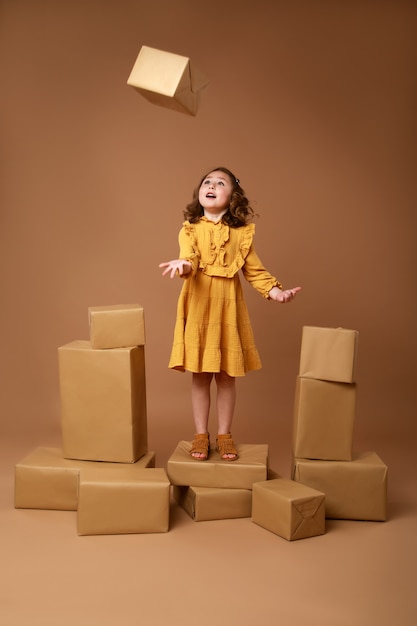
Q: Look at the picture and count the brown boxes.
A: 11